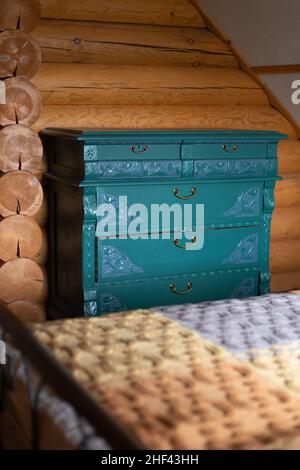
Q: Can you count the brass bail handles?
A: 5